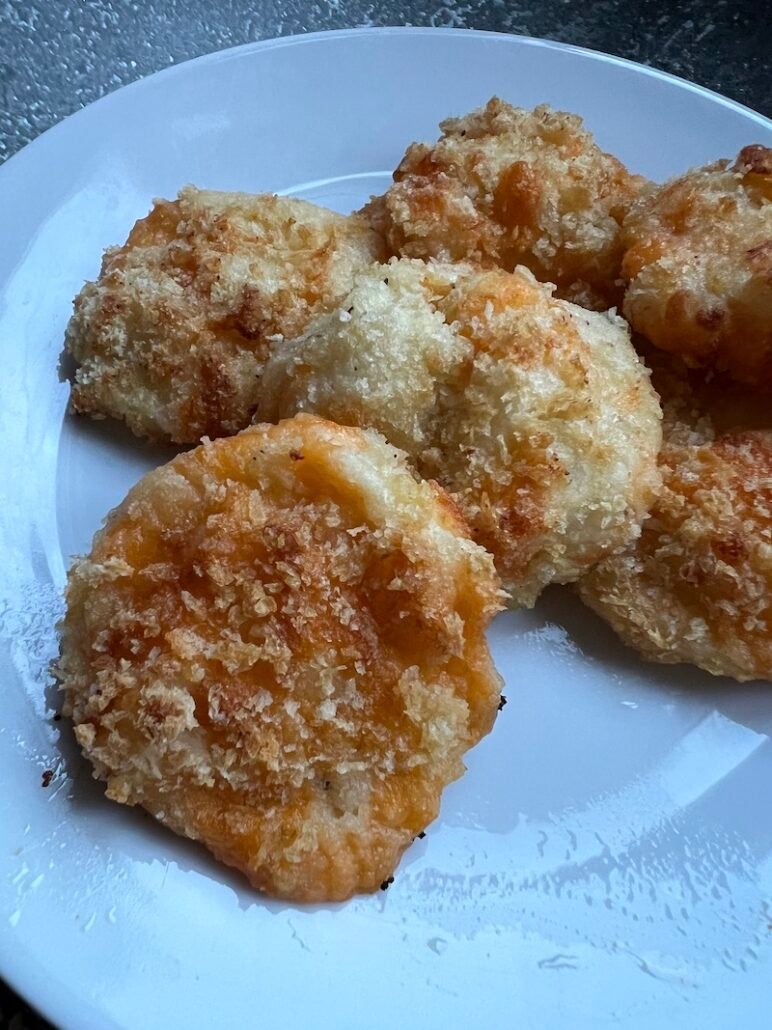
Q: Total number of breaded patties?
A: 6